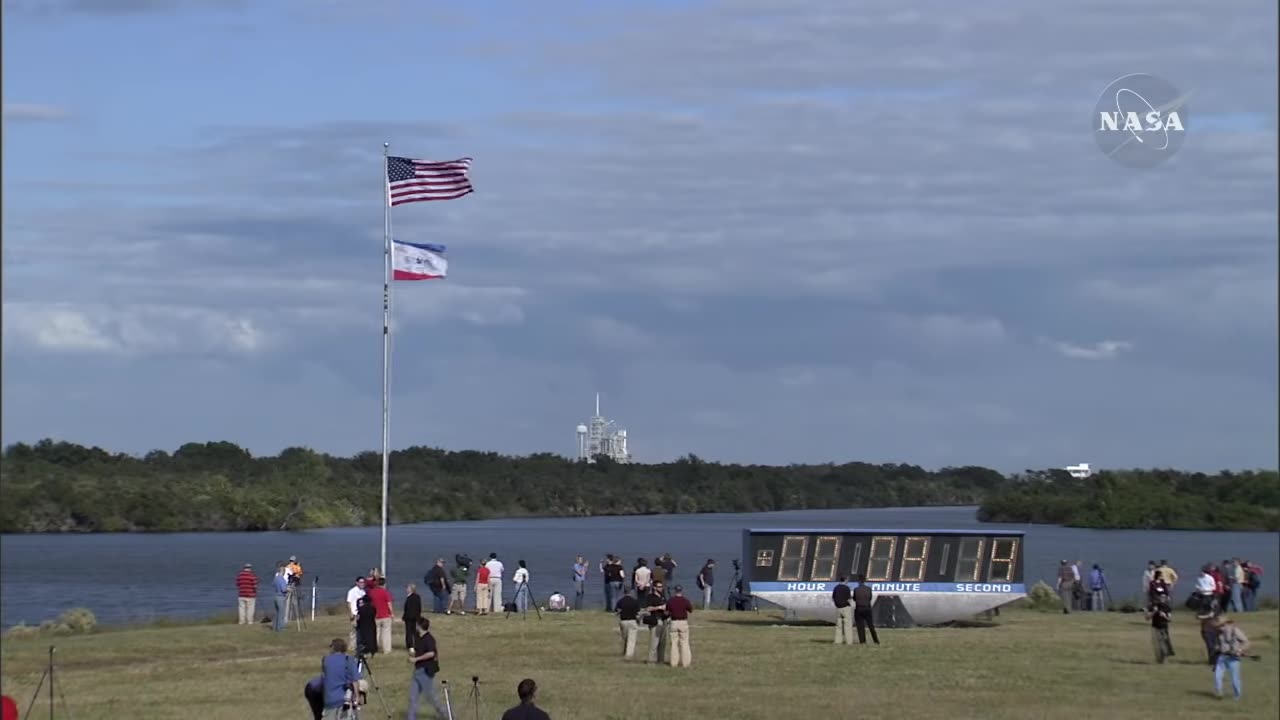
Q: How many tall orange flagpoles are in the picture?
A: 0